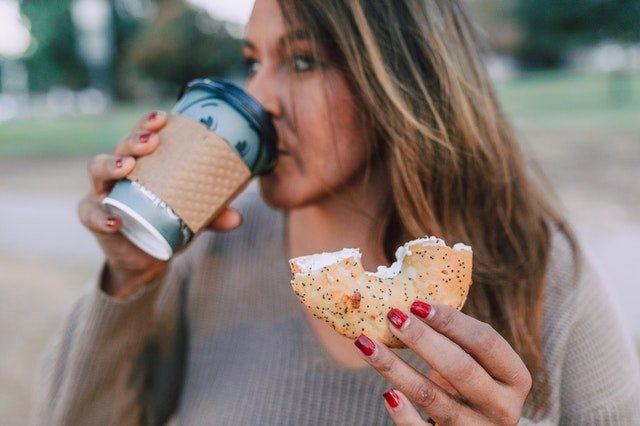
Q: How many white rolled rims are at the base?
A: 1